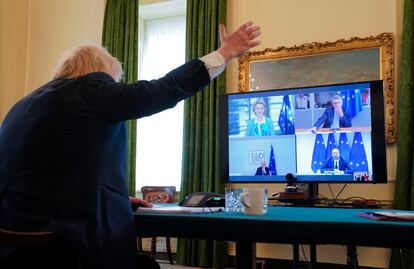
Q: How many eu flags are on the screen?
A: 7